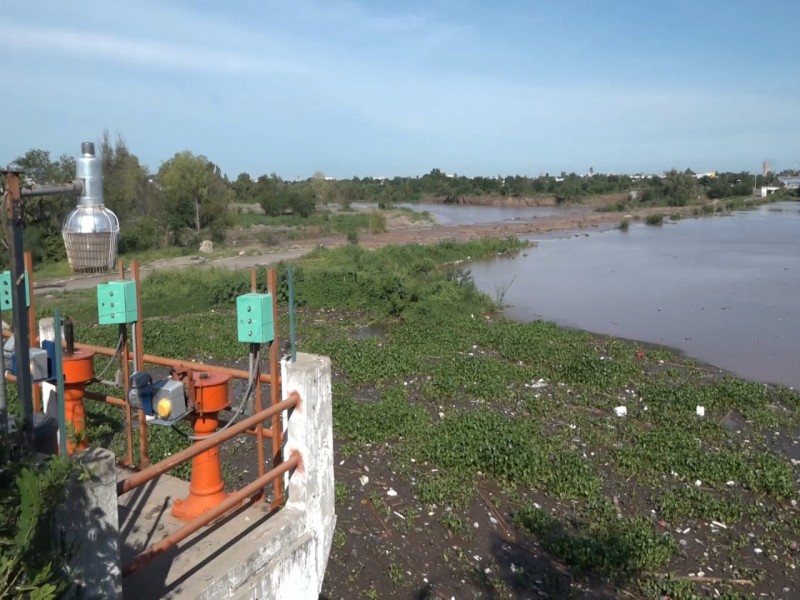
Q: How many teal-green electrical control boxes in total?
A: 3